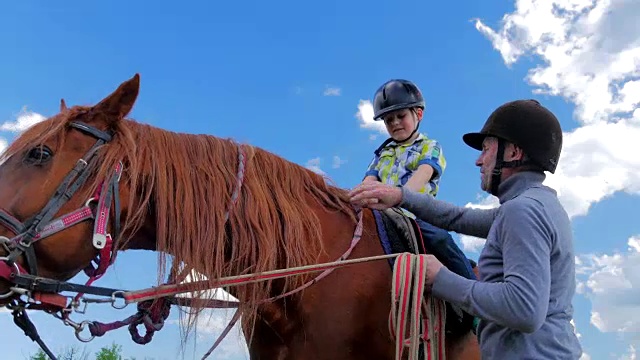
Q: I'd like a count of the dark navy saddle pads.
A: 1